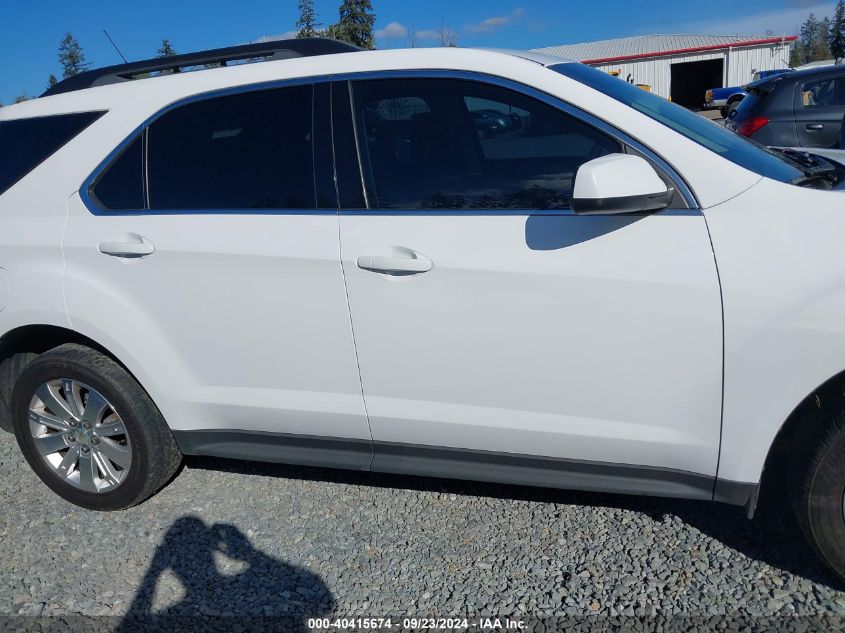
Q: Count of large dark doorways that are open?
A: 1